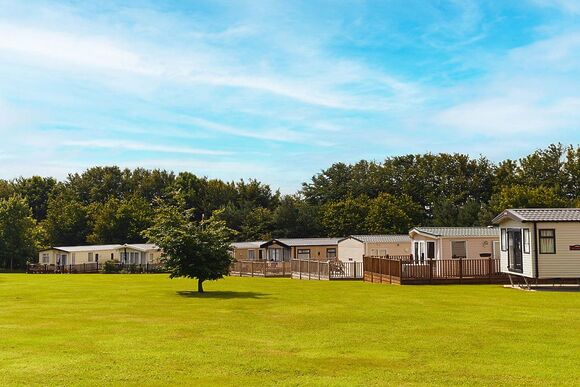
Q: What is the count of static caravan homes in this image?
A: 7